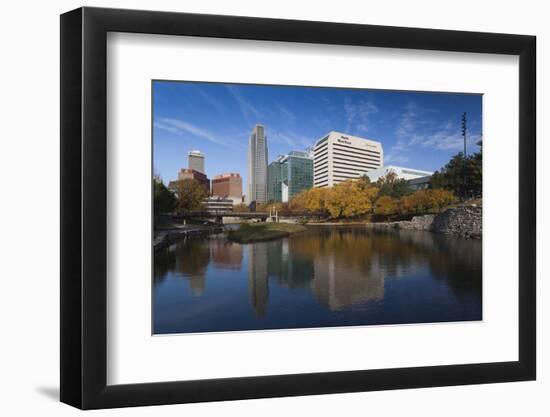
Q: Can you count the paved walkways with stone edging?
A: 1